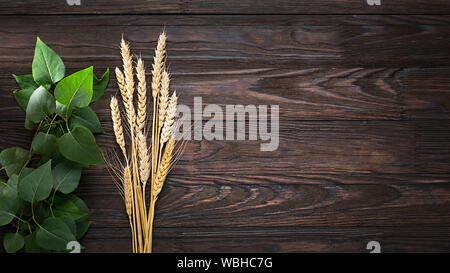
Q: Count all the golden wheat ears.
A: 10